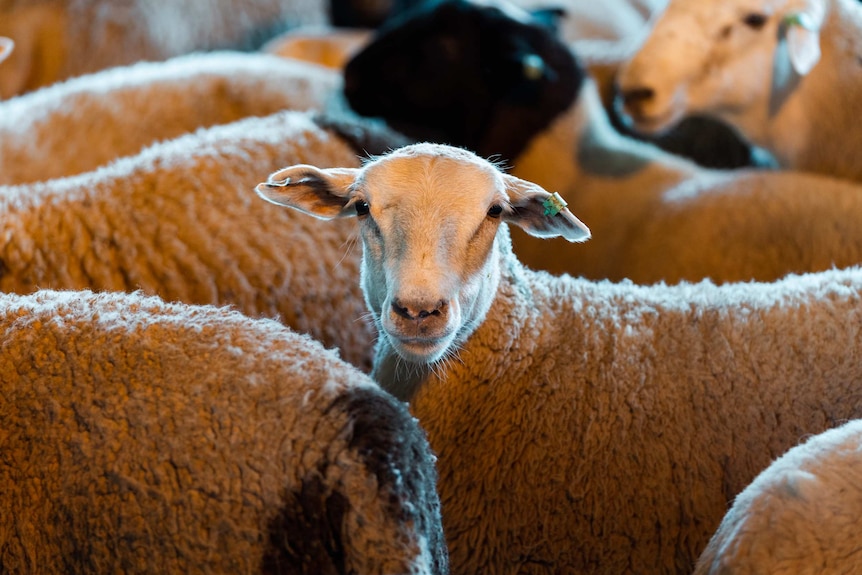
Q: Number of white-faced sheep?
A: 2